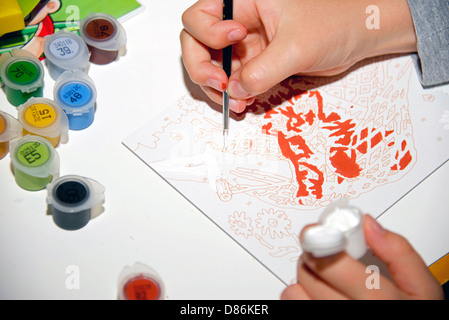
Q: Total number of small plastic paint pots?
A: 10